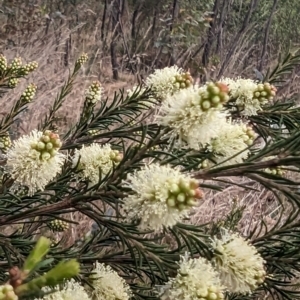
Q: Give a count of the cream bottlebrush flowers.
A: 11